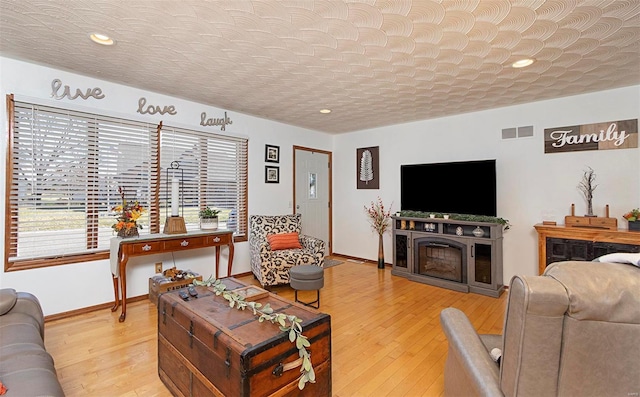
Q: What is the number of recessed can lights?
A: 3